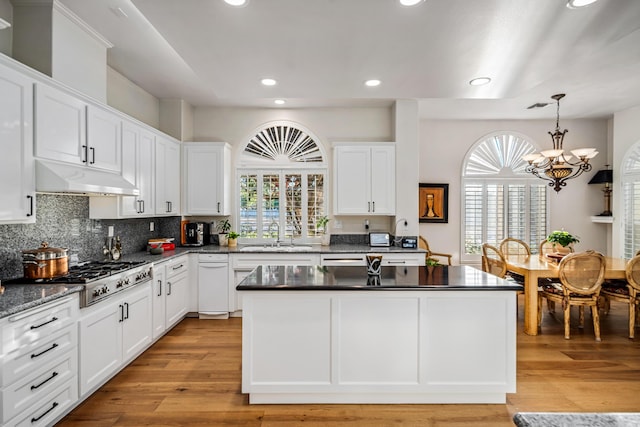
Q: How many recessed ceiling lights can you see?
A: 7